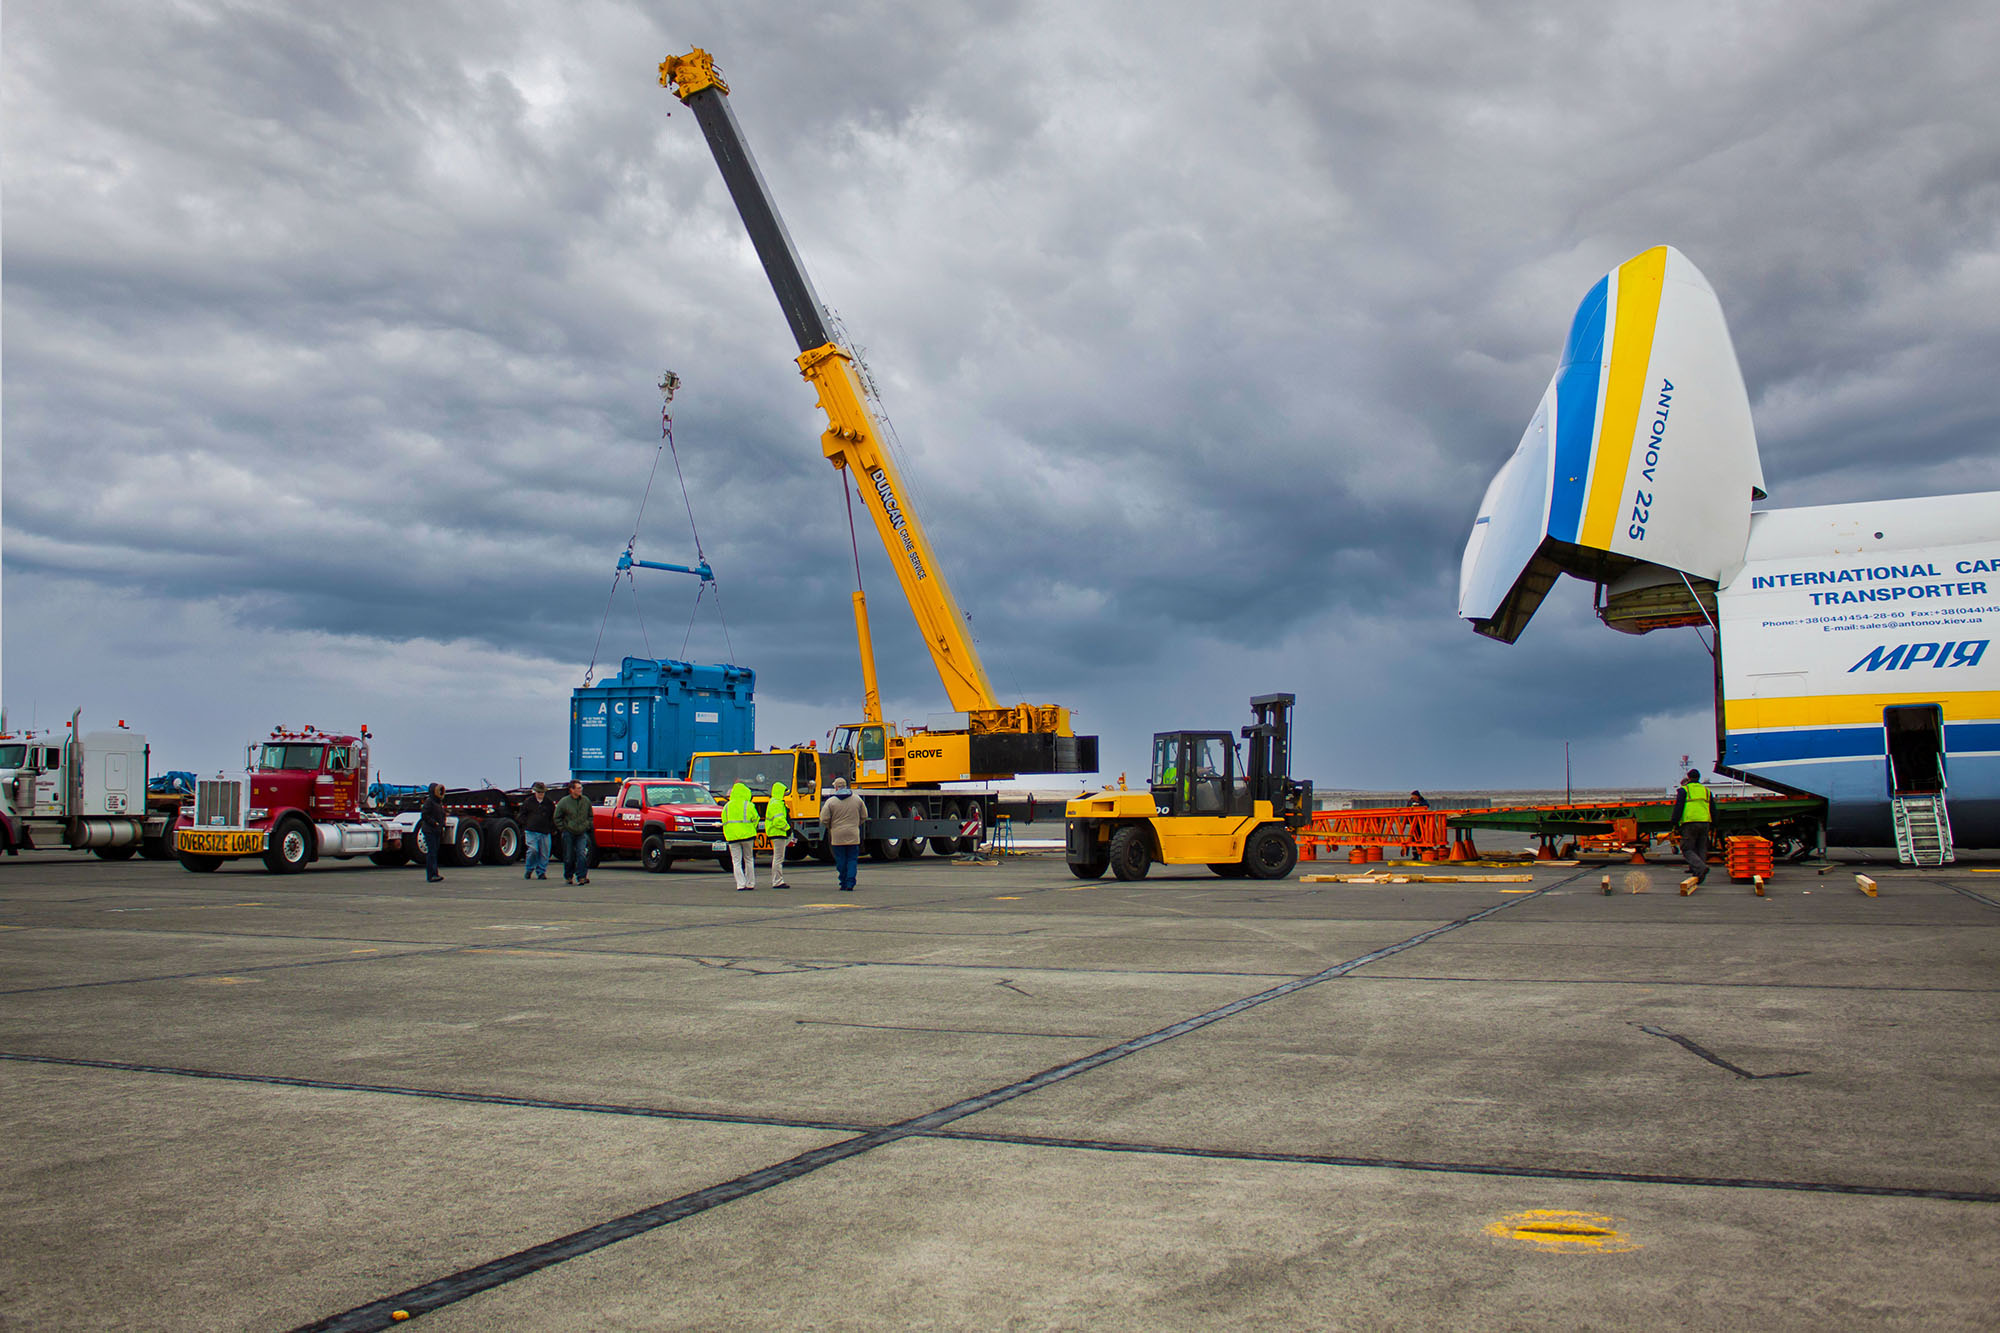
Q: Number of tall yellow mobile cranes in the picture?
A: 1